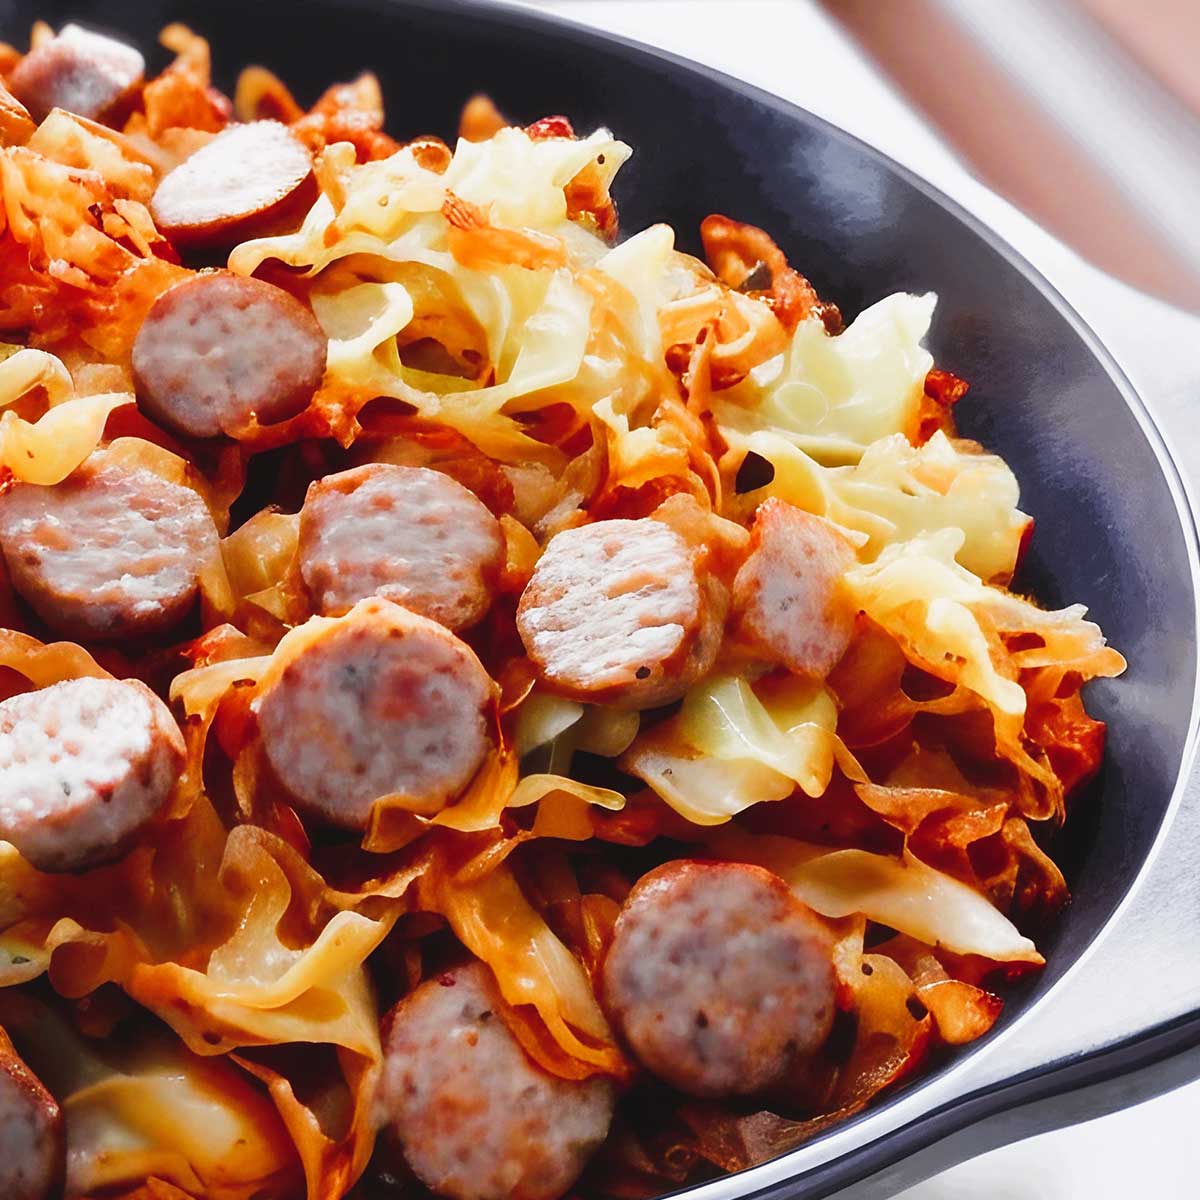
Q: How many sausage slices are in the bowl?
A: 12